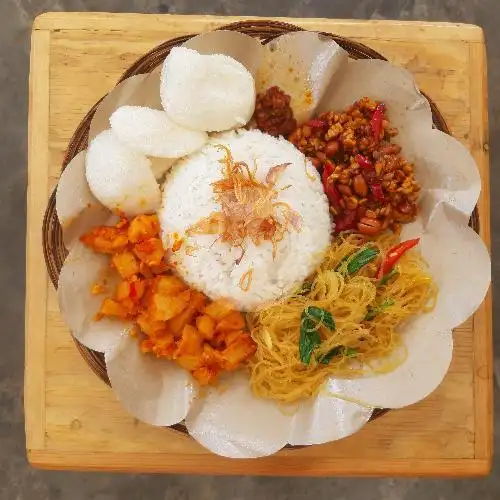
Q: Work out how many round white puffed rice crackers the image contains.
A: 3